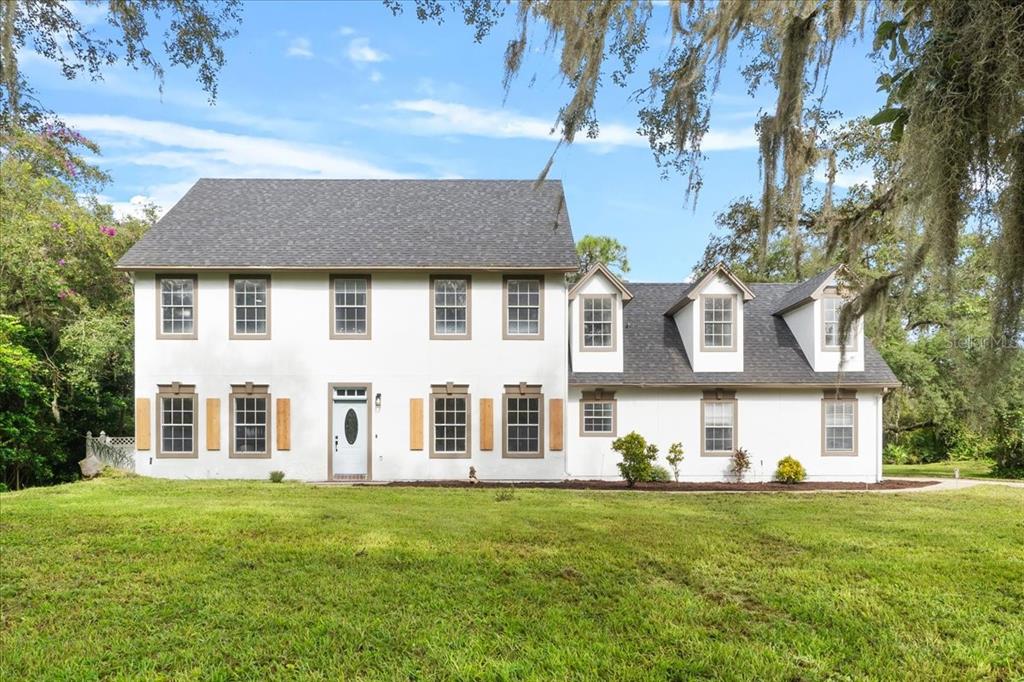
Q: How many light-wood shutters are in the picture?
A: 6